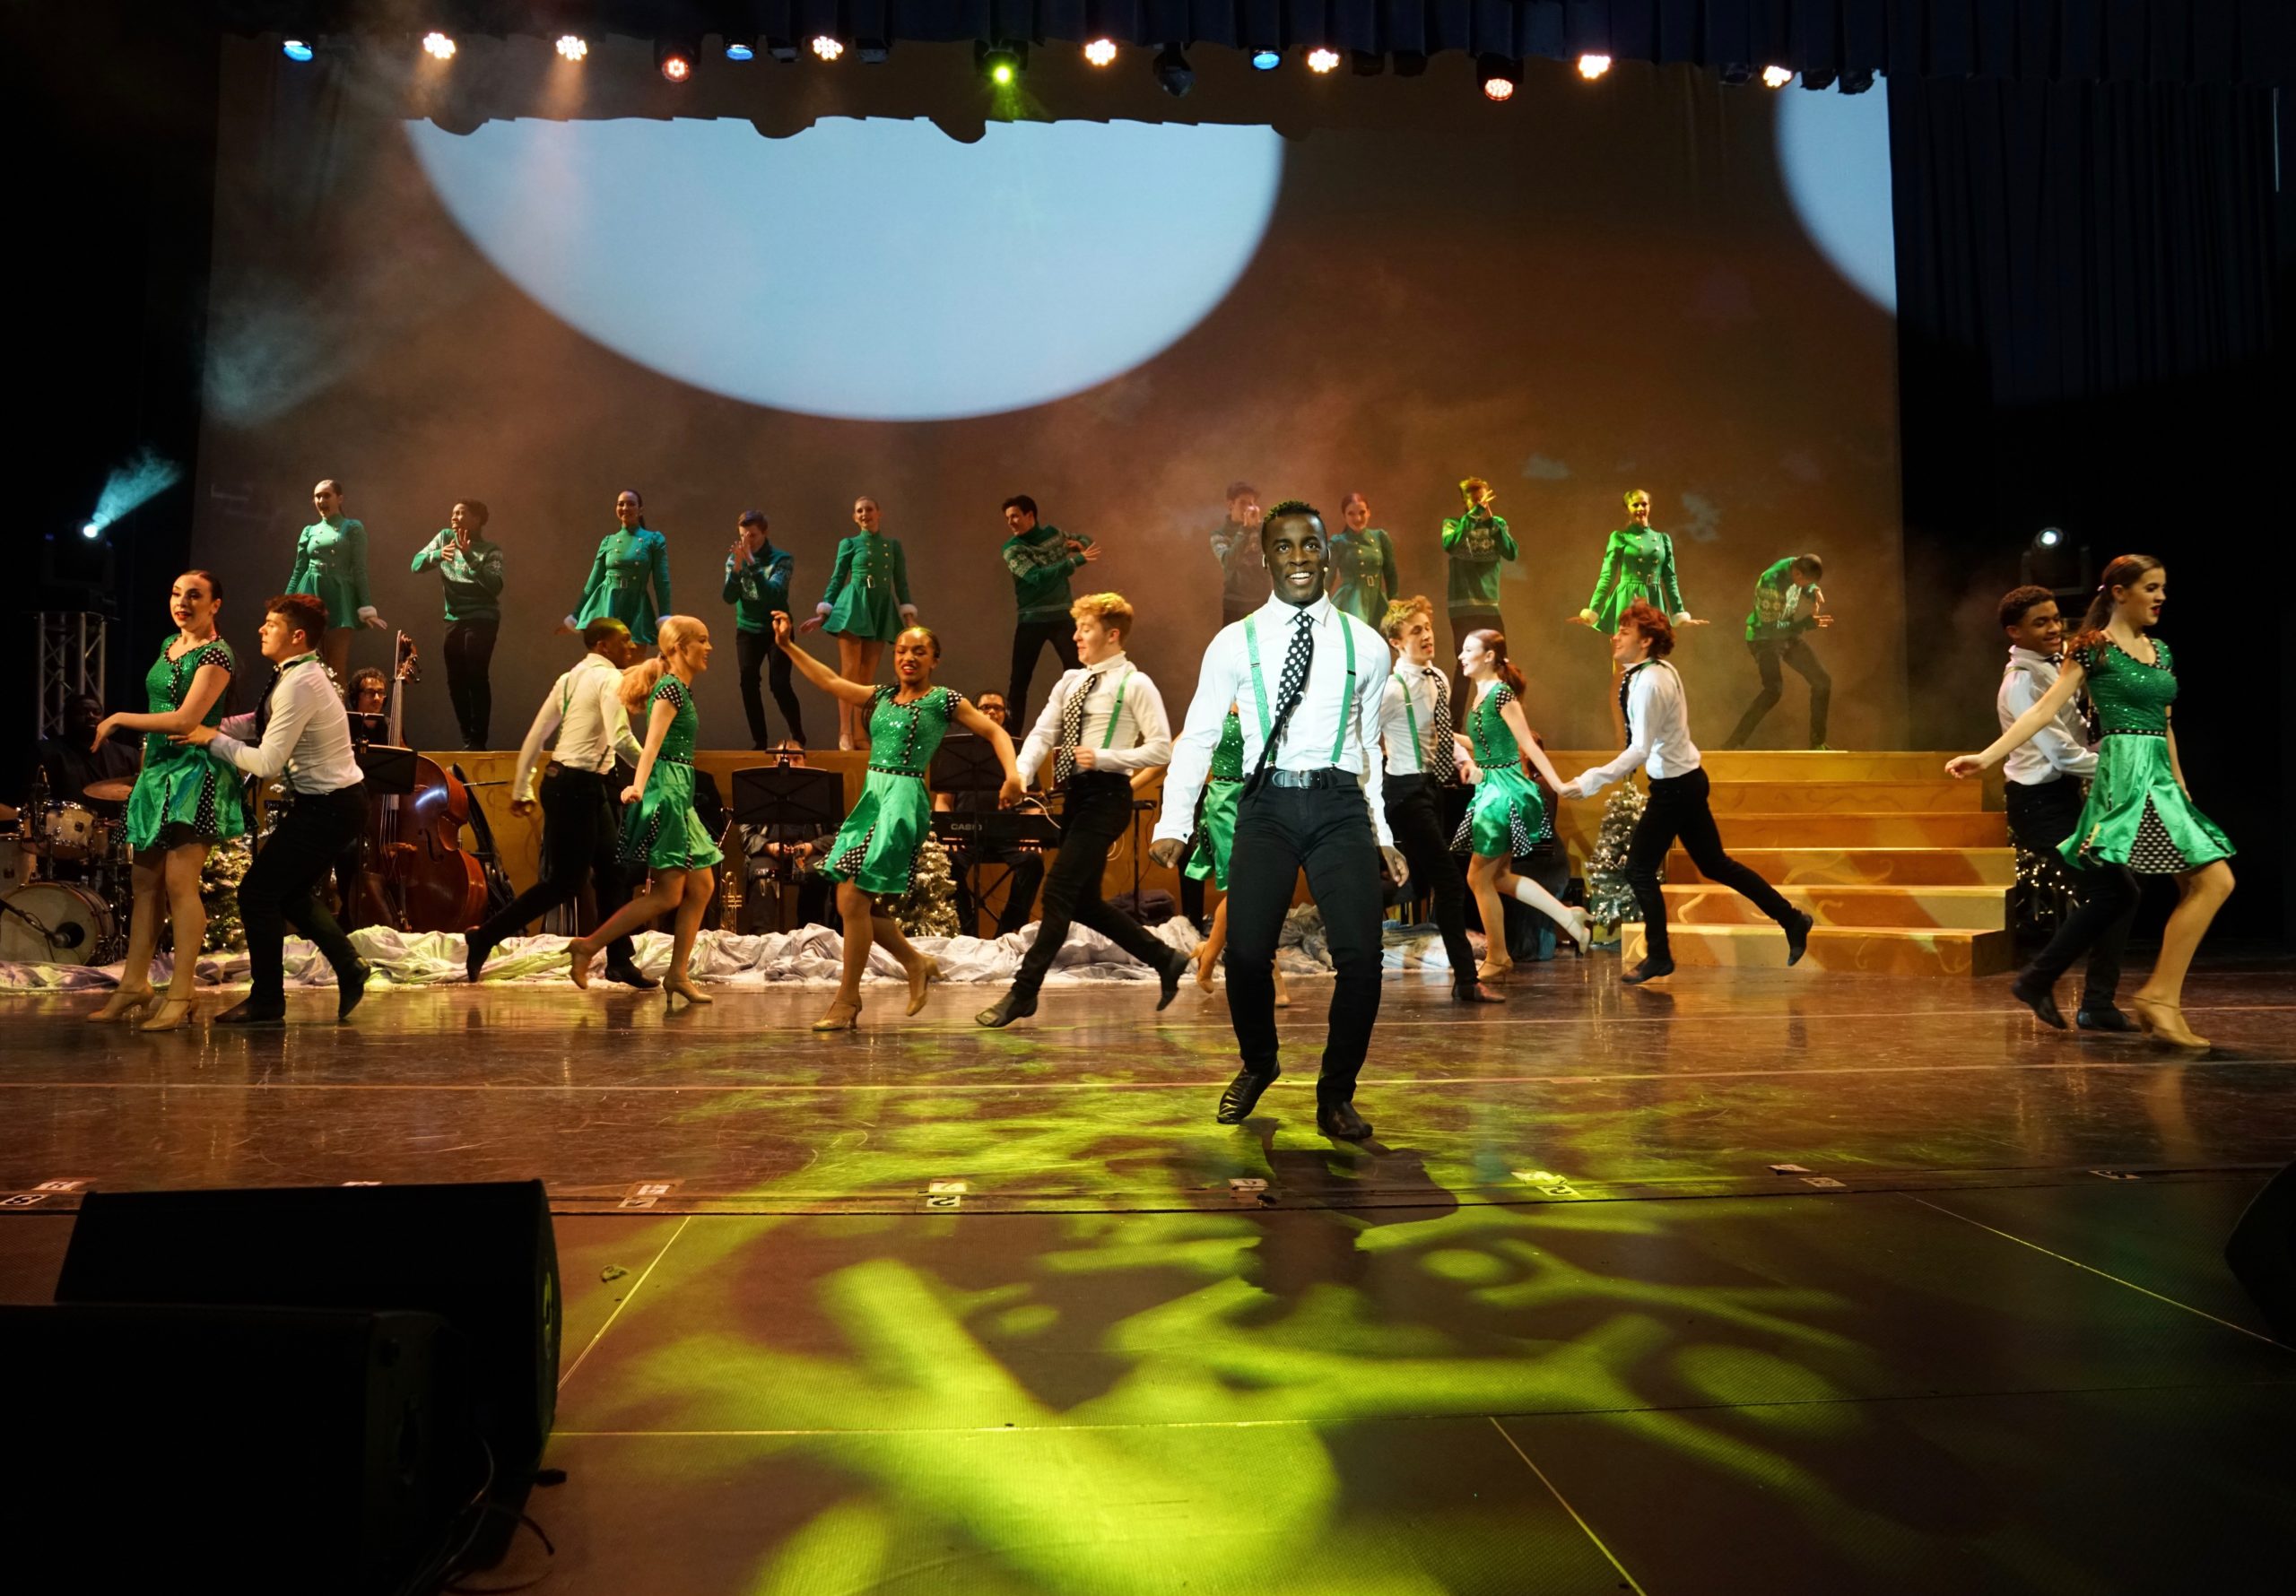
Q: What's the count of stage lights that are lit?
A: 15